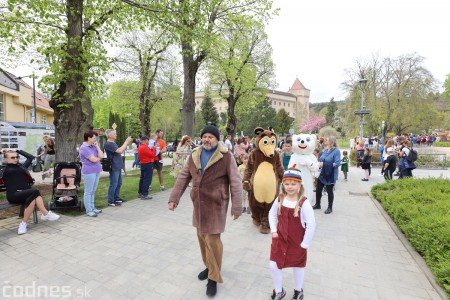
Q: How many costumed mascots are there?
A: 2